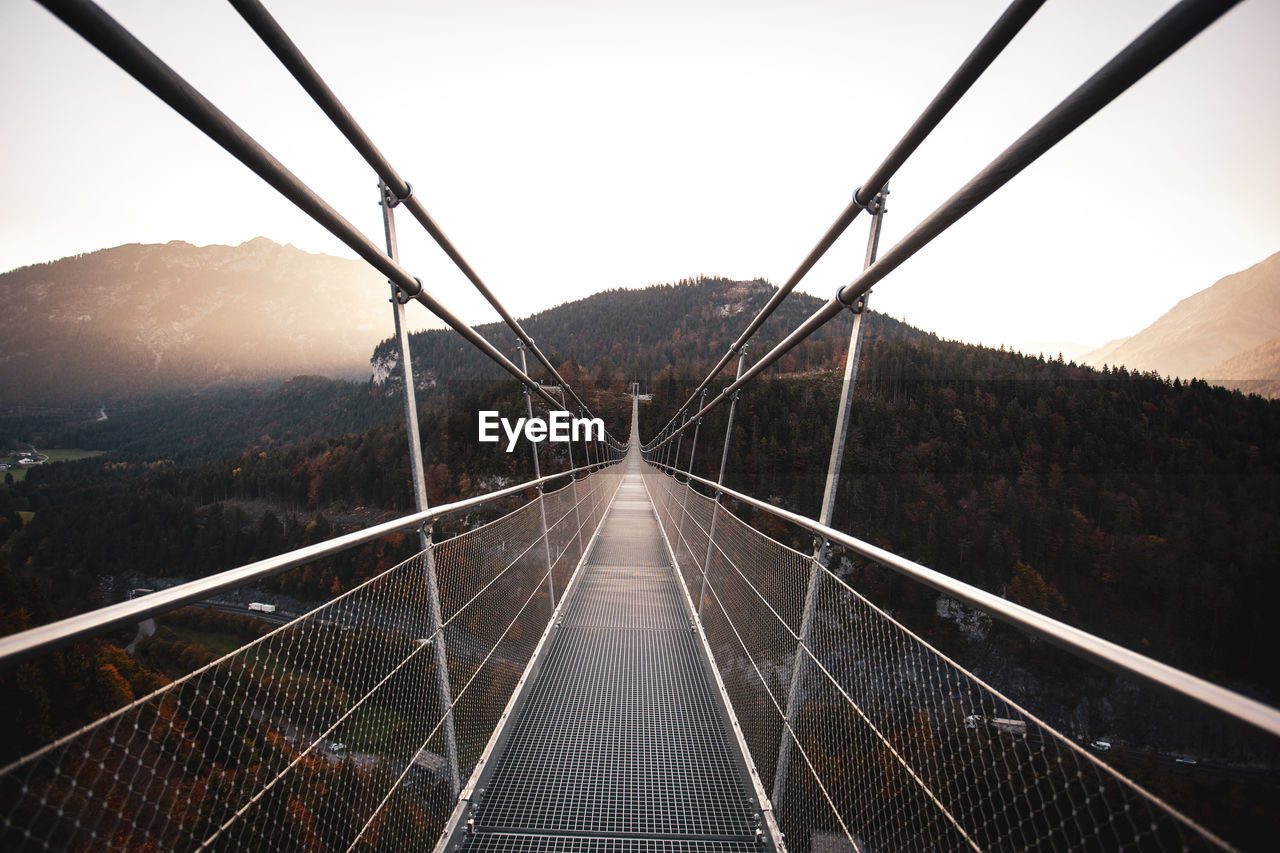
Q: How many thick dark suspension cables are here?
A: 4